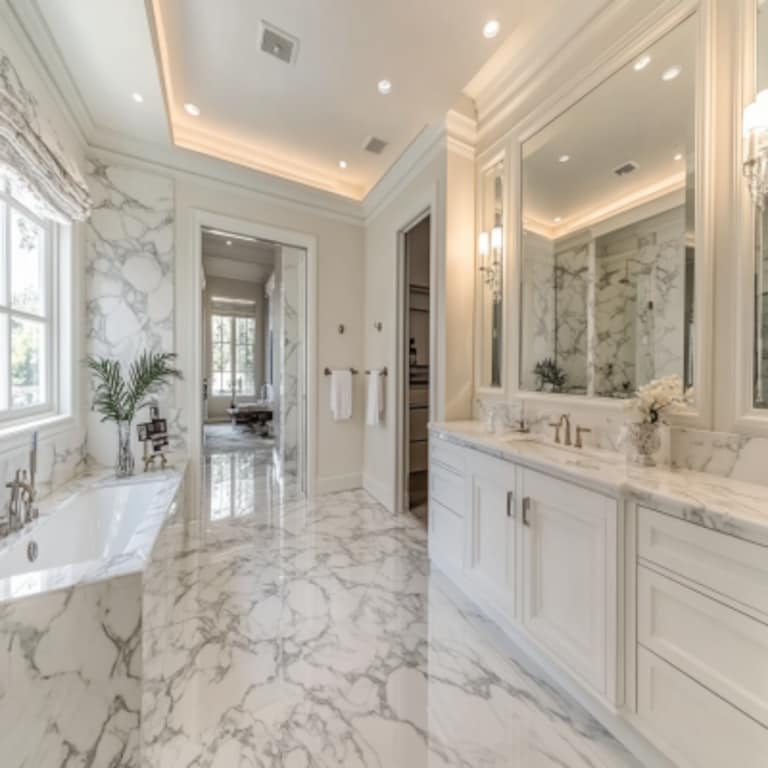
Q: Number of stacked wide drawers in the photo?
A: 3